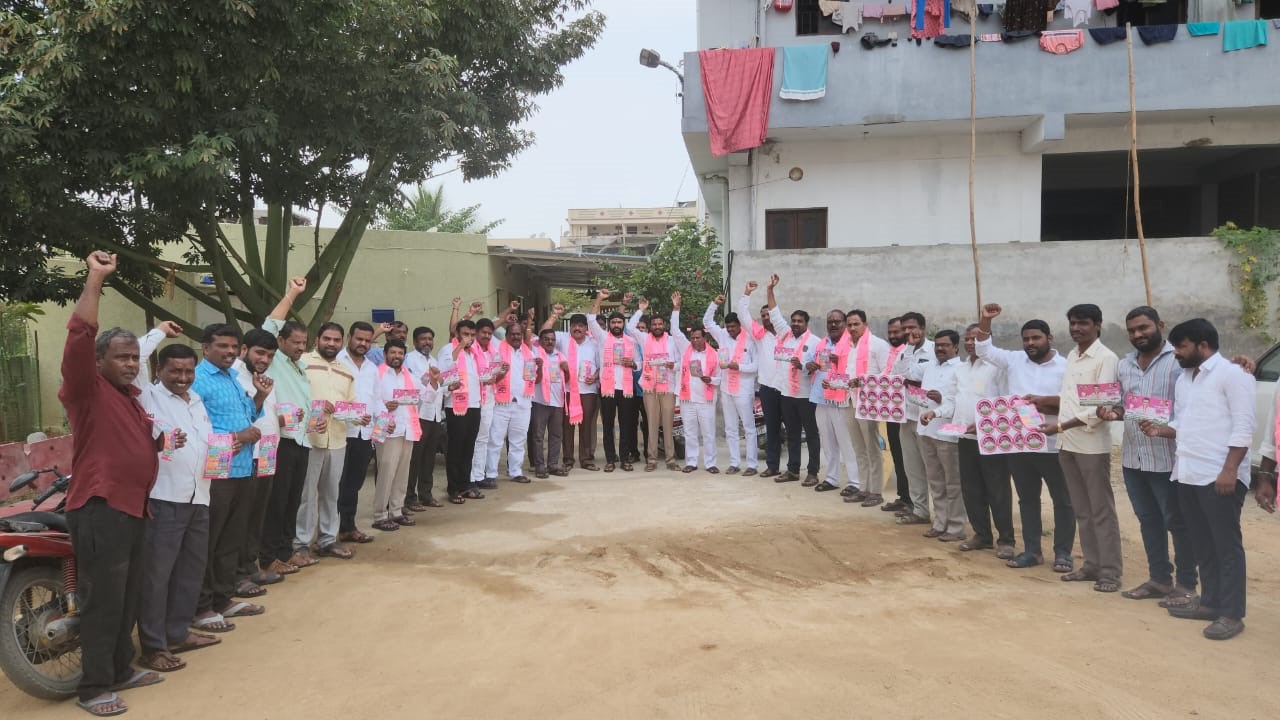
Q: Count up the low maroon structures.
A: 1